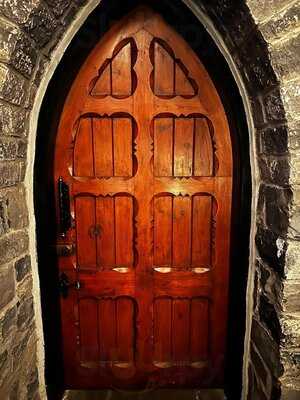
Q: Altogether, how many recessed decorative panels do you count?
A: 8